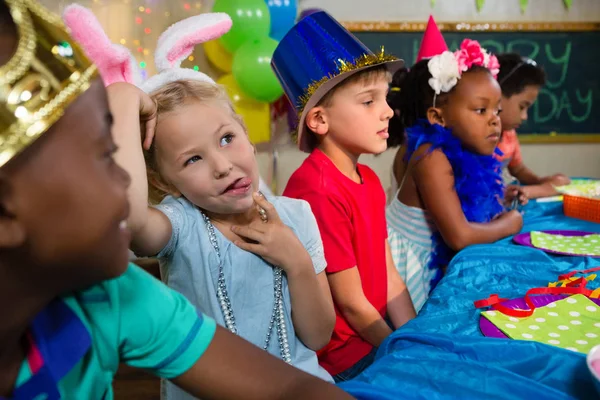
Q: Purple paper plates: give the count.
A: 2